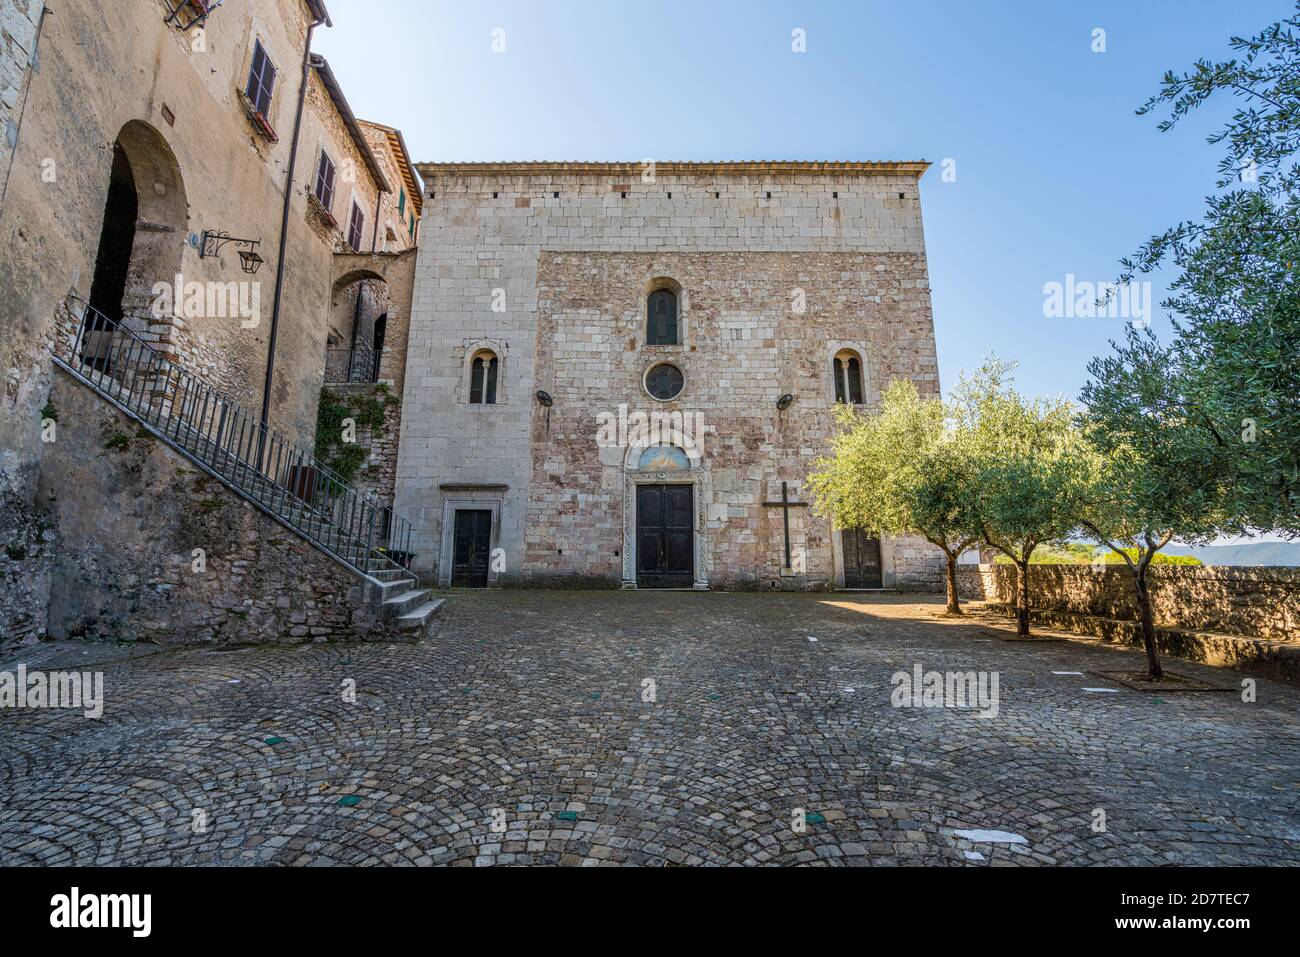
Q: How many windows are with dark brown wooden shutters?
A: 3